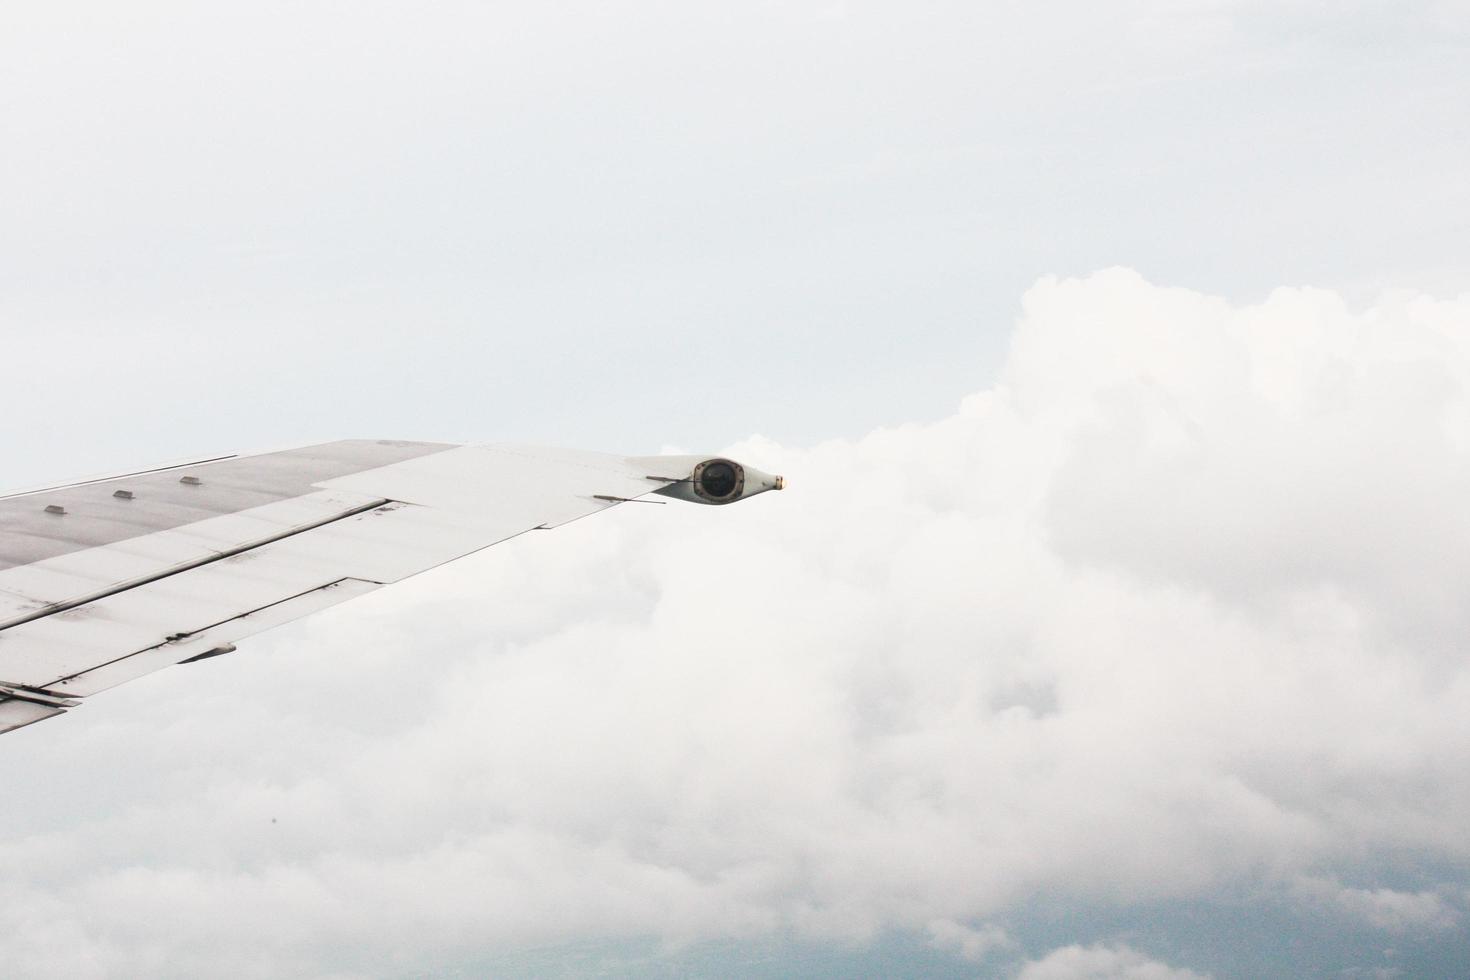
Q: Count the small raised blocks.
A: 3